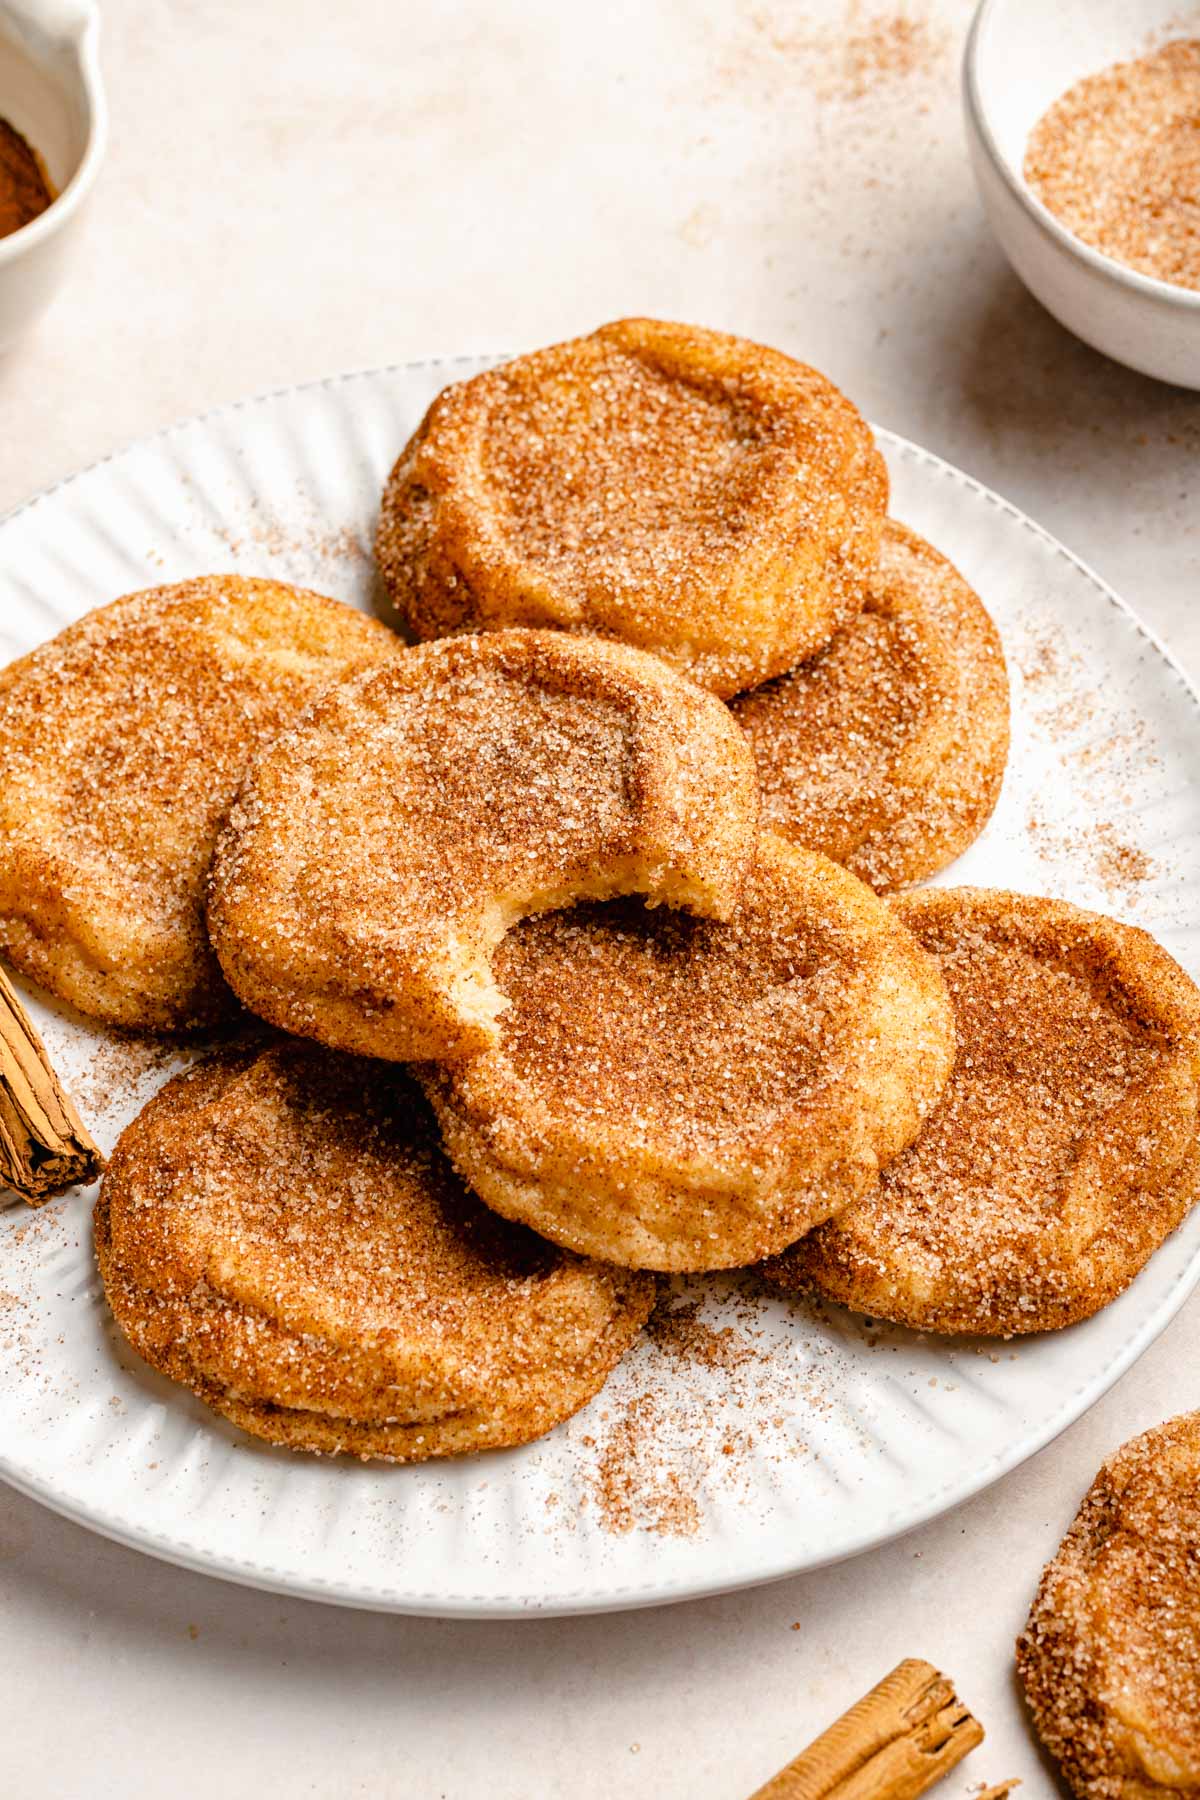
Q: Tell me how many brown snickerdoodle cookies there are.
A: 8